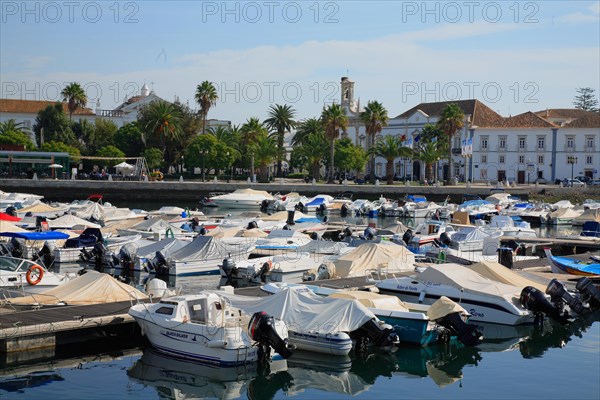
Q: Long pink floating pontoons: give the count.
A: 0